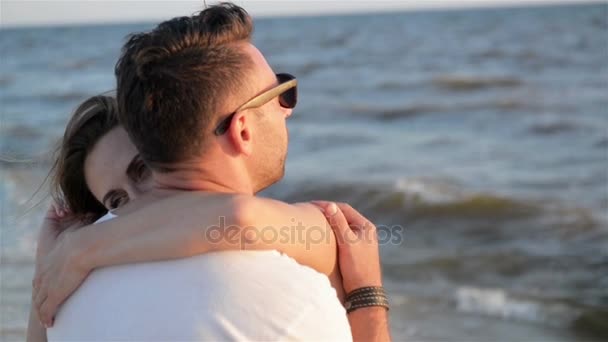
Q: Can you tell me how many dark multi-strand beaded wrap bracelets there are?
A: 1